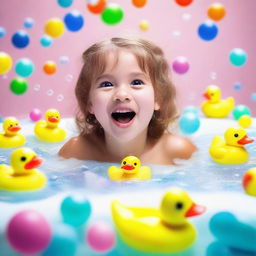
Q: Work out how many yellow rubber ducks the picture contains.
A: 8